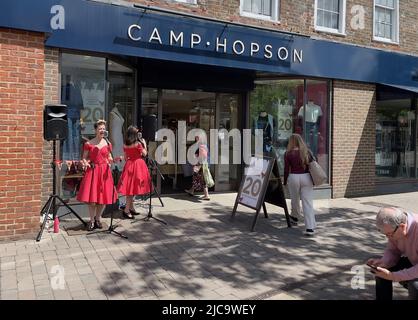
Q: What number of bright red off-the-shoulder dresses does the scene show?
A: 2